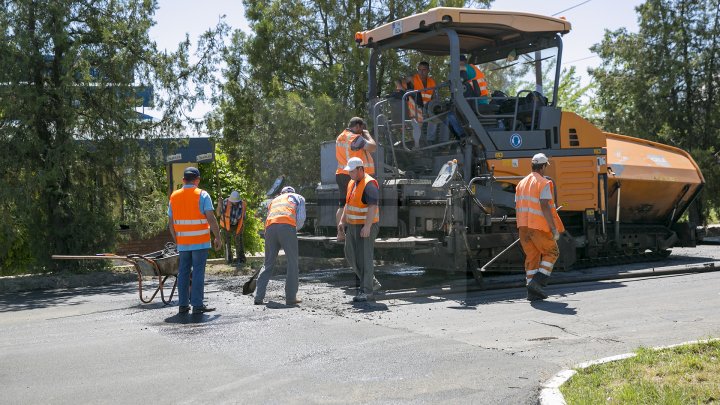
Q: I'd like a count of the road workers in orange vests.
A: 8